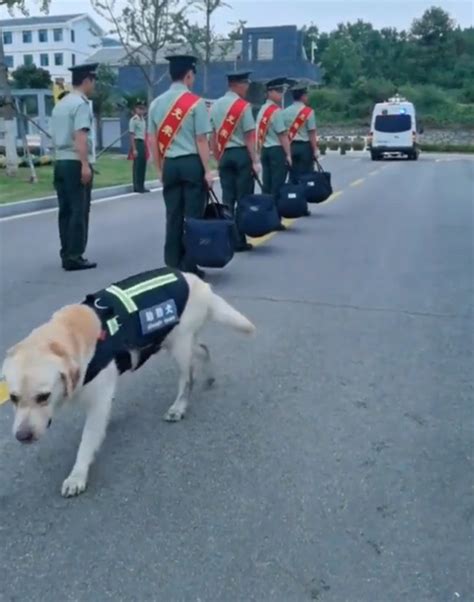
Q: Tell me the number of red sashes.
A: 4